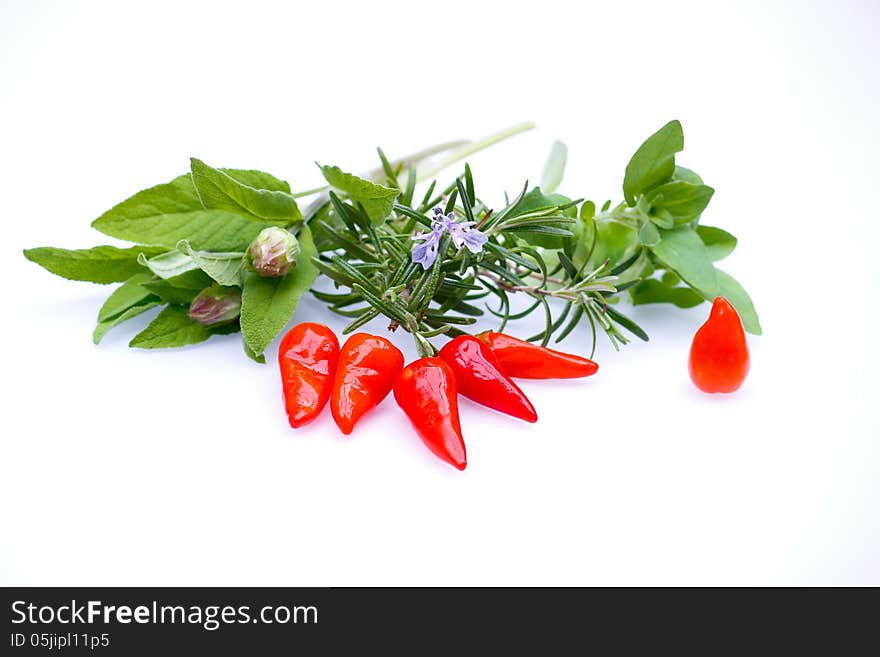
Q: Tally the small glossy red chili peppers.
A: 6